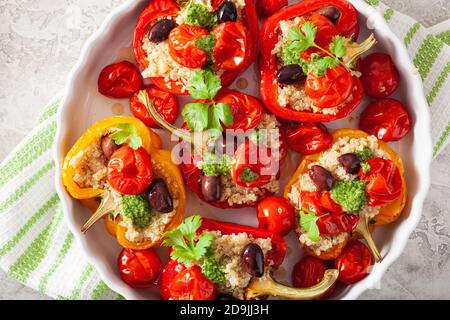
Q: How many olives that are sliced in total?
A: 0